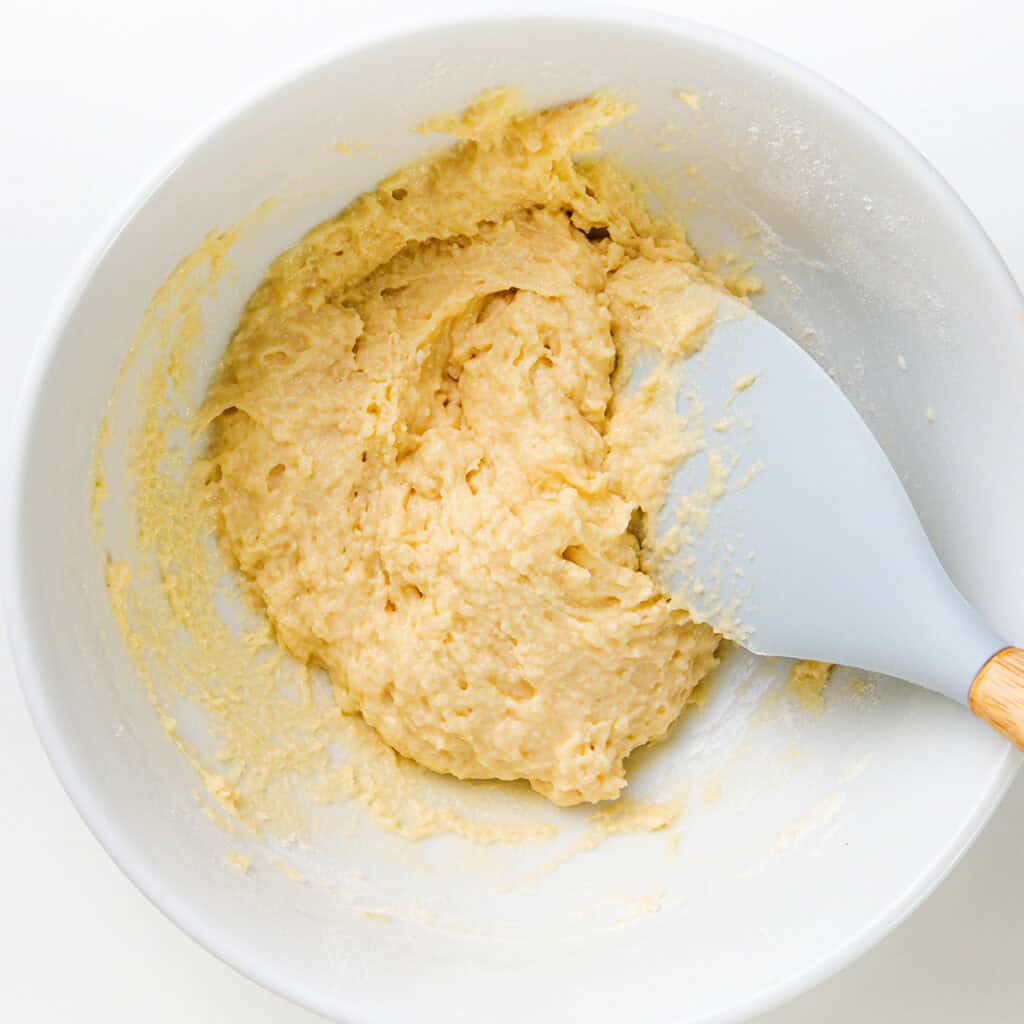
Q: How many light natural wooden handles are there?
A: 1